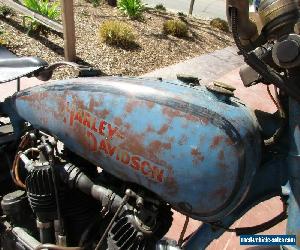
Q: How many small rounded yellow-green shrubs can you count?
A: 3